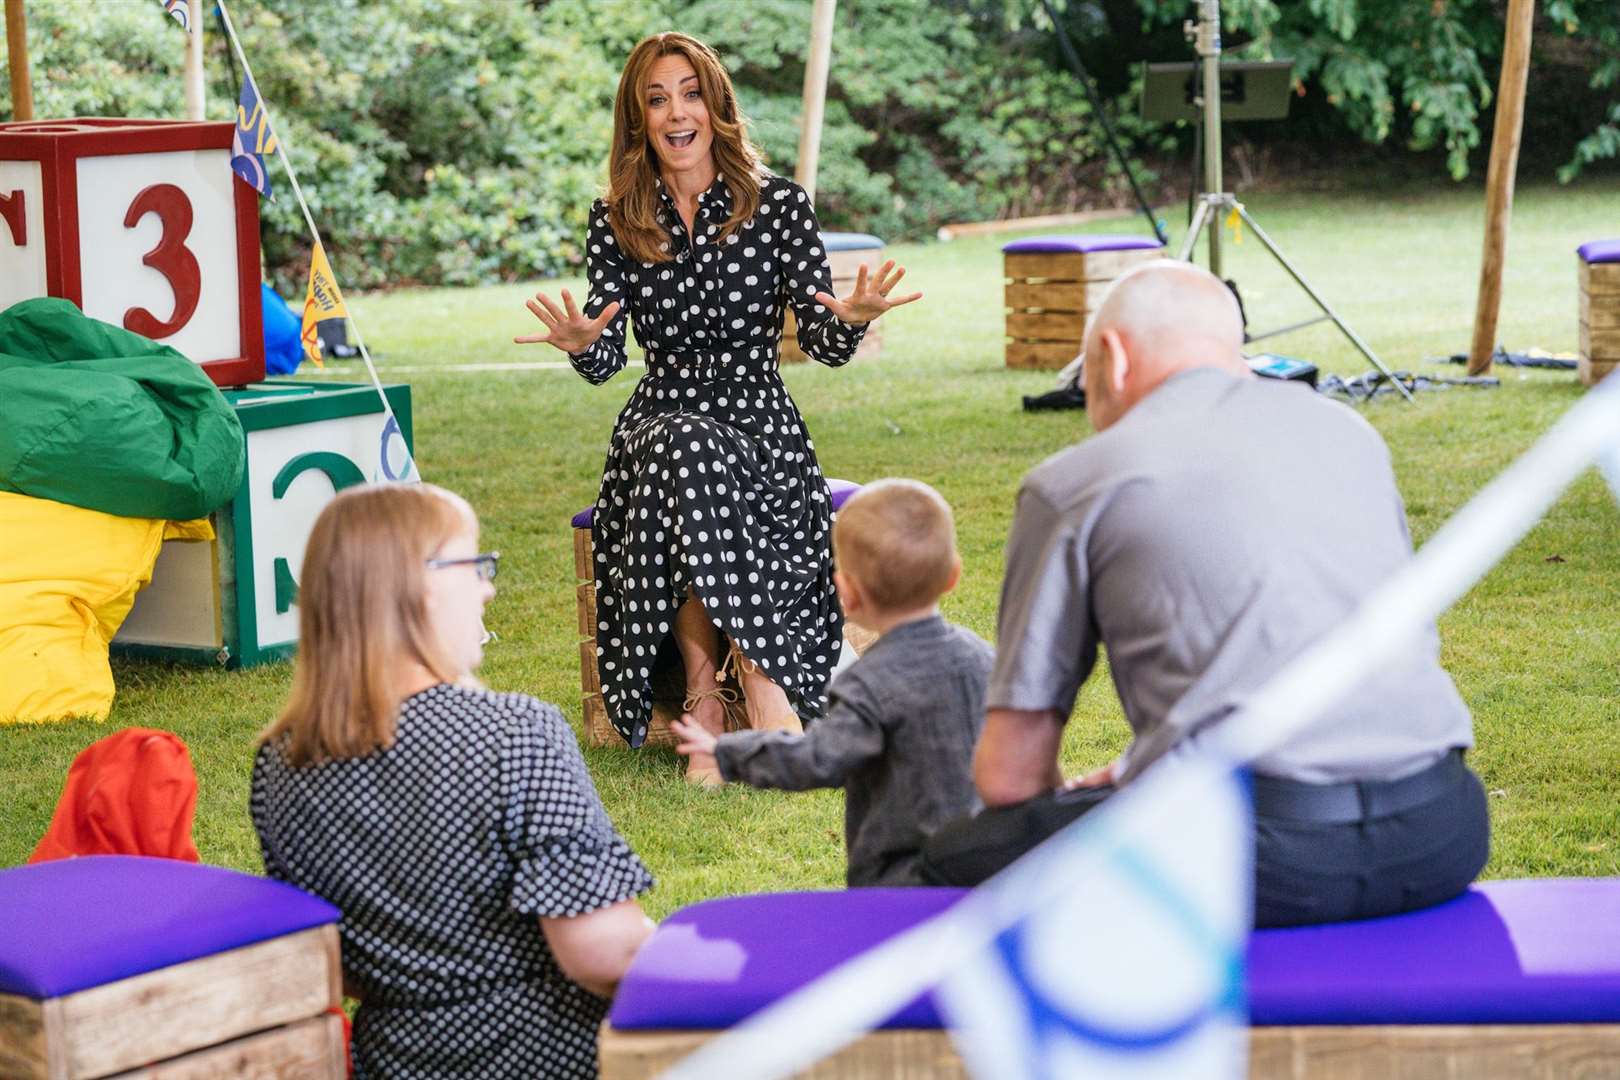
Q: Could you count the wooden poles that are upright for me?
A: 4